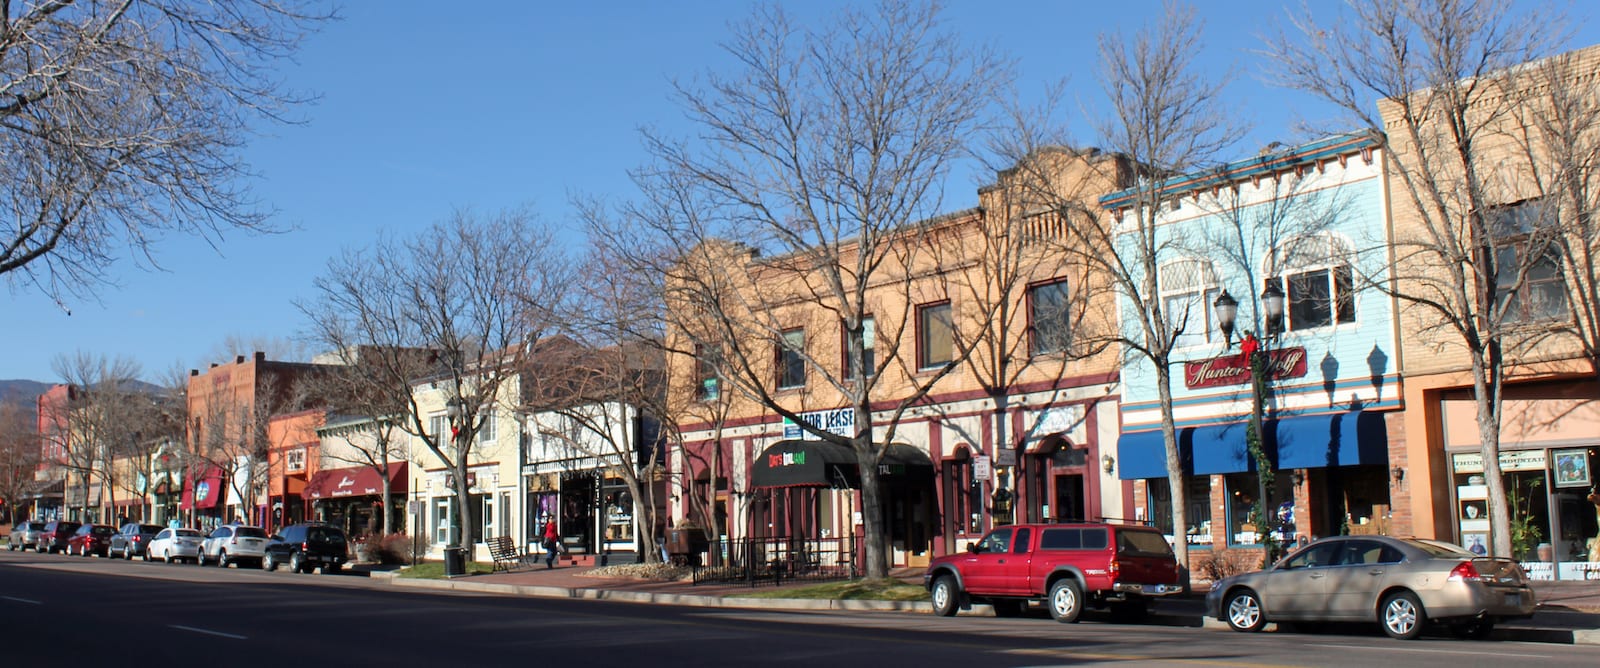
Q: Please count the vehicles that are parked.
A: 9